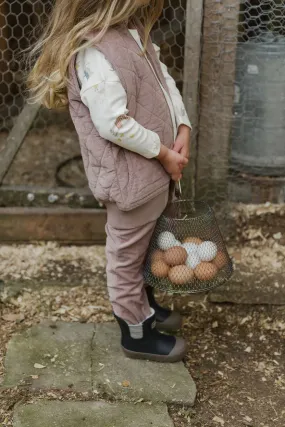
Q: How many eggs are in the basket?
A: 12